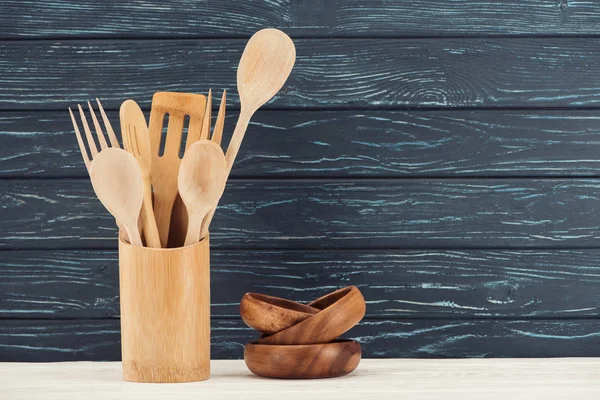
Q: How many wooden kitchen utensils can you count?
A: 7